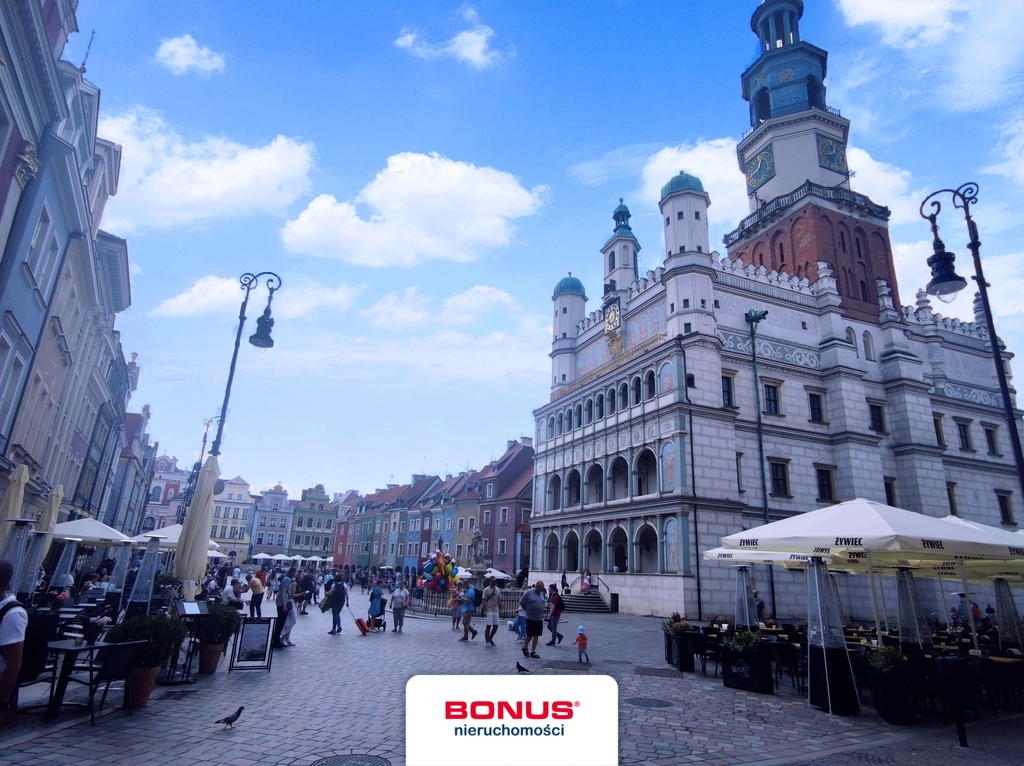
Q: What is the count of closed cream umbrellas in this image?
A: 3